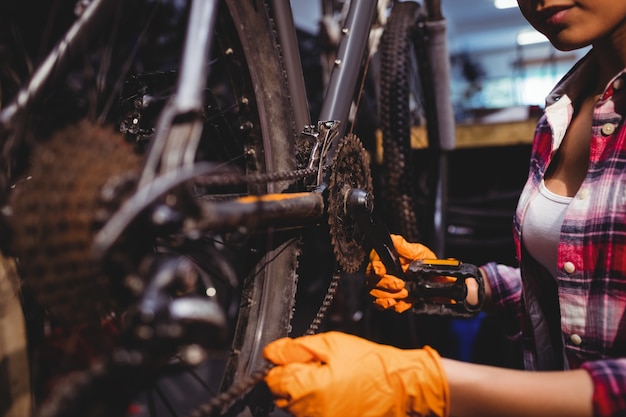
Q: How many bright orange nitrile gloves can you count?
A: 2